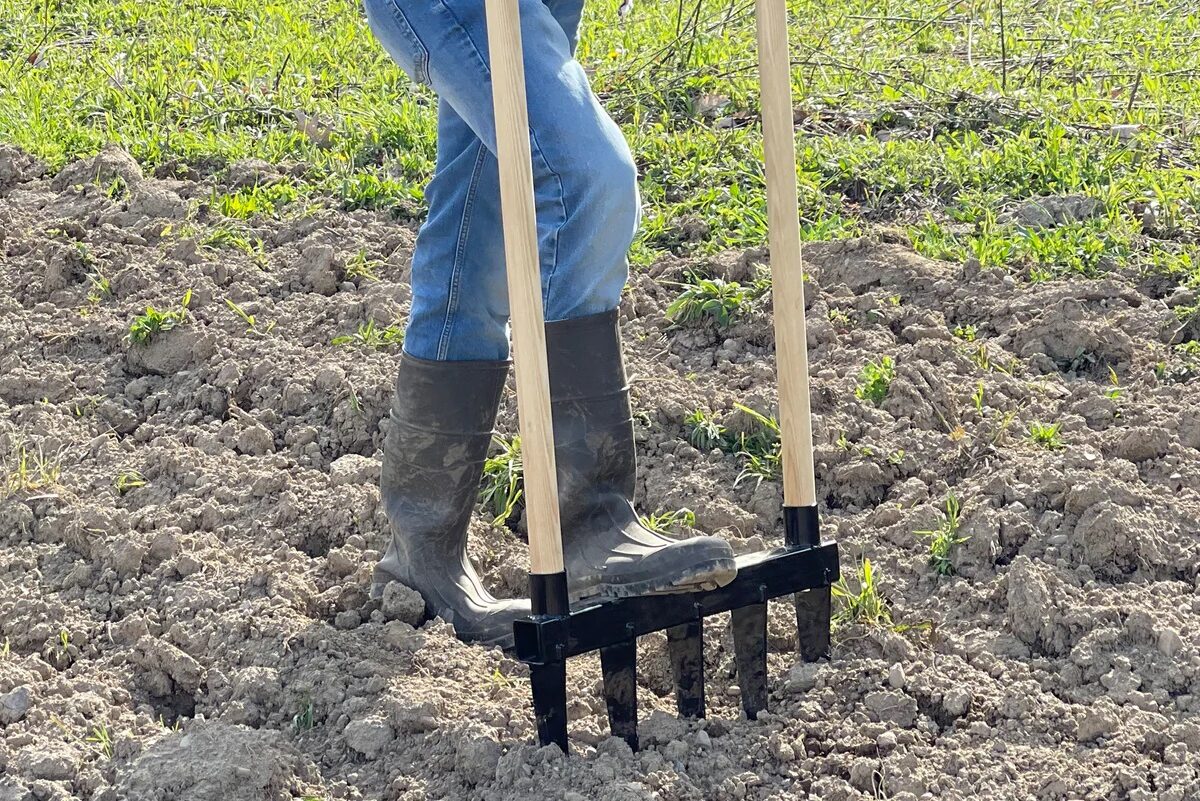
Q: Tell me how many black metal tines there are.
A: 5